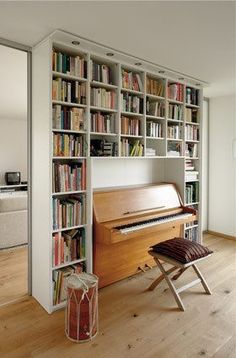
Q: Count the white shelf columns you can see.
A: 6